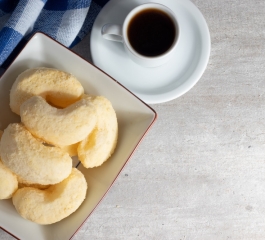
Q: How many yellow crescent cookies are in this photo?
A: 6